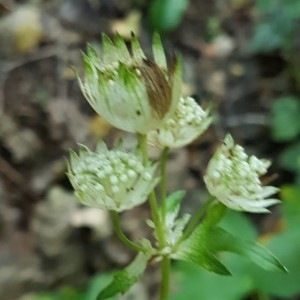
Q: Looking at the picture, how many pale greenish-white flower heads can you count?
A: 4